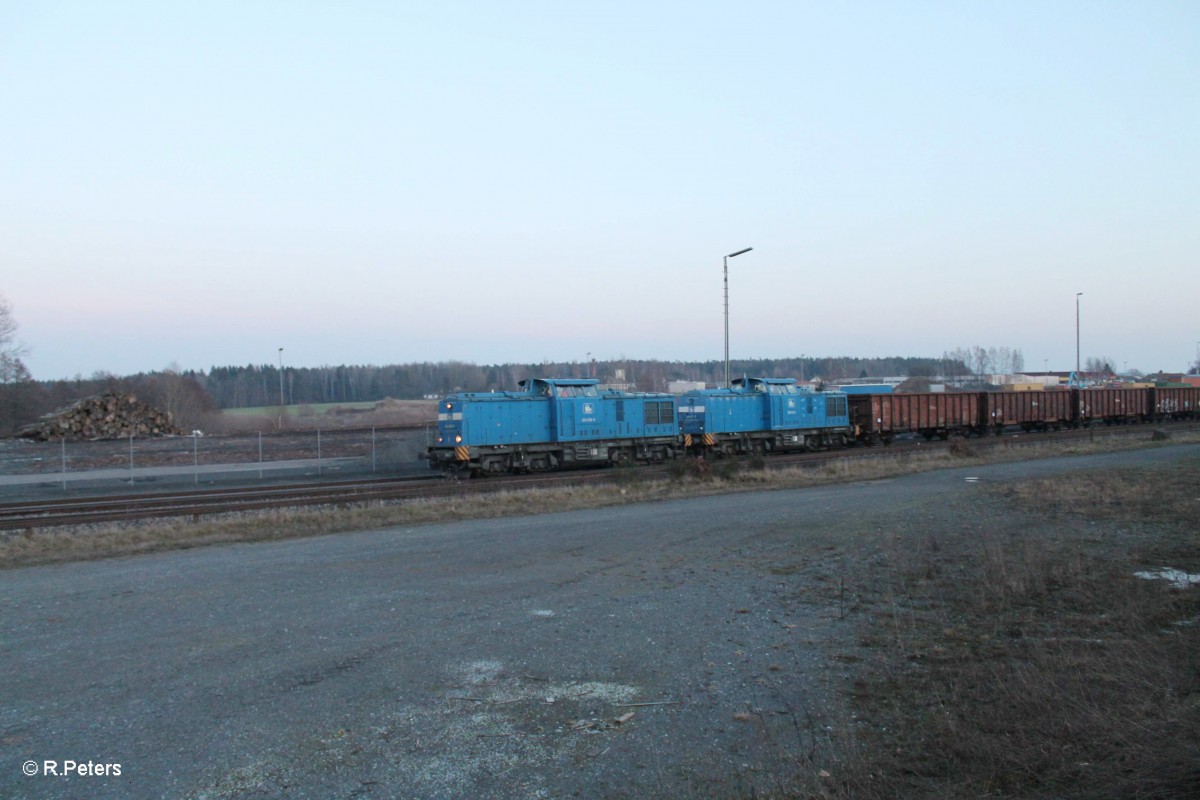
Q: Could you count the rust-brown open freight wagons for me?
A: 4